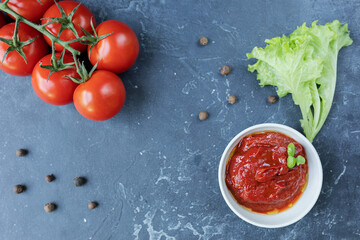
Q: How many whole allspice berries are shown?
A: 11